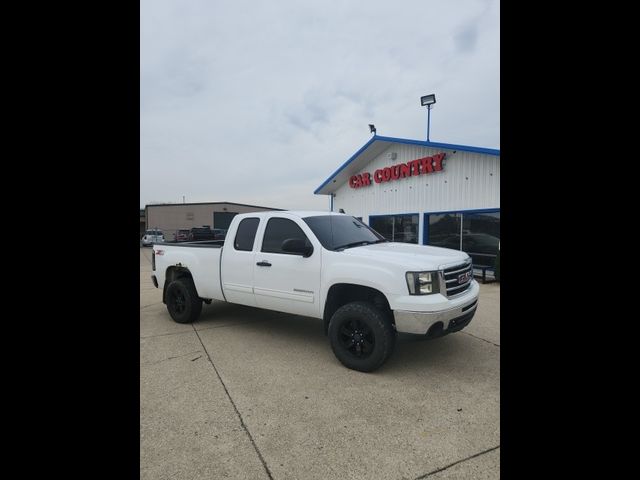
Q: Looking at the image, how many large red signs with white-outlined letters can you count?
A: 1